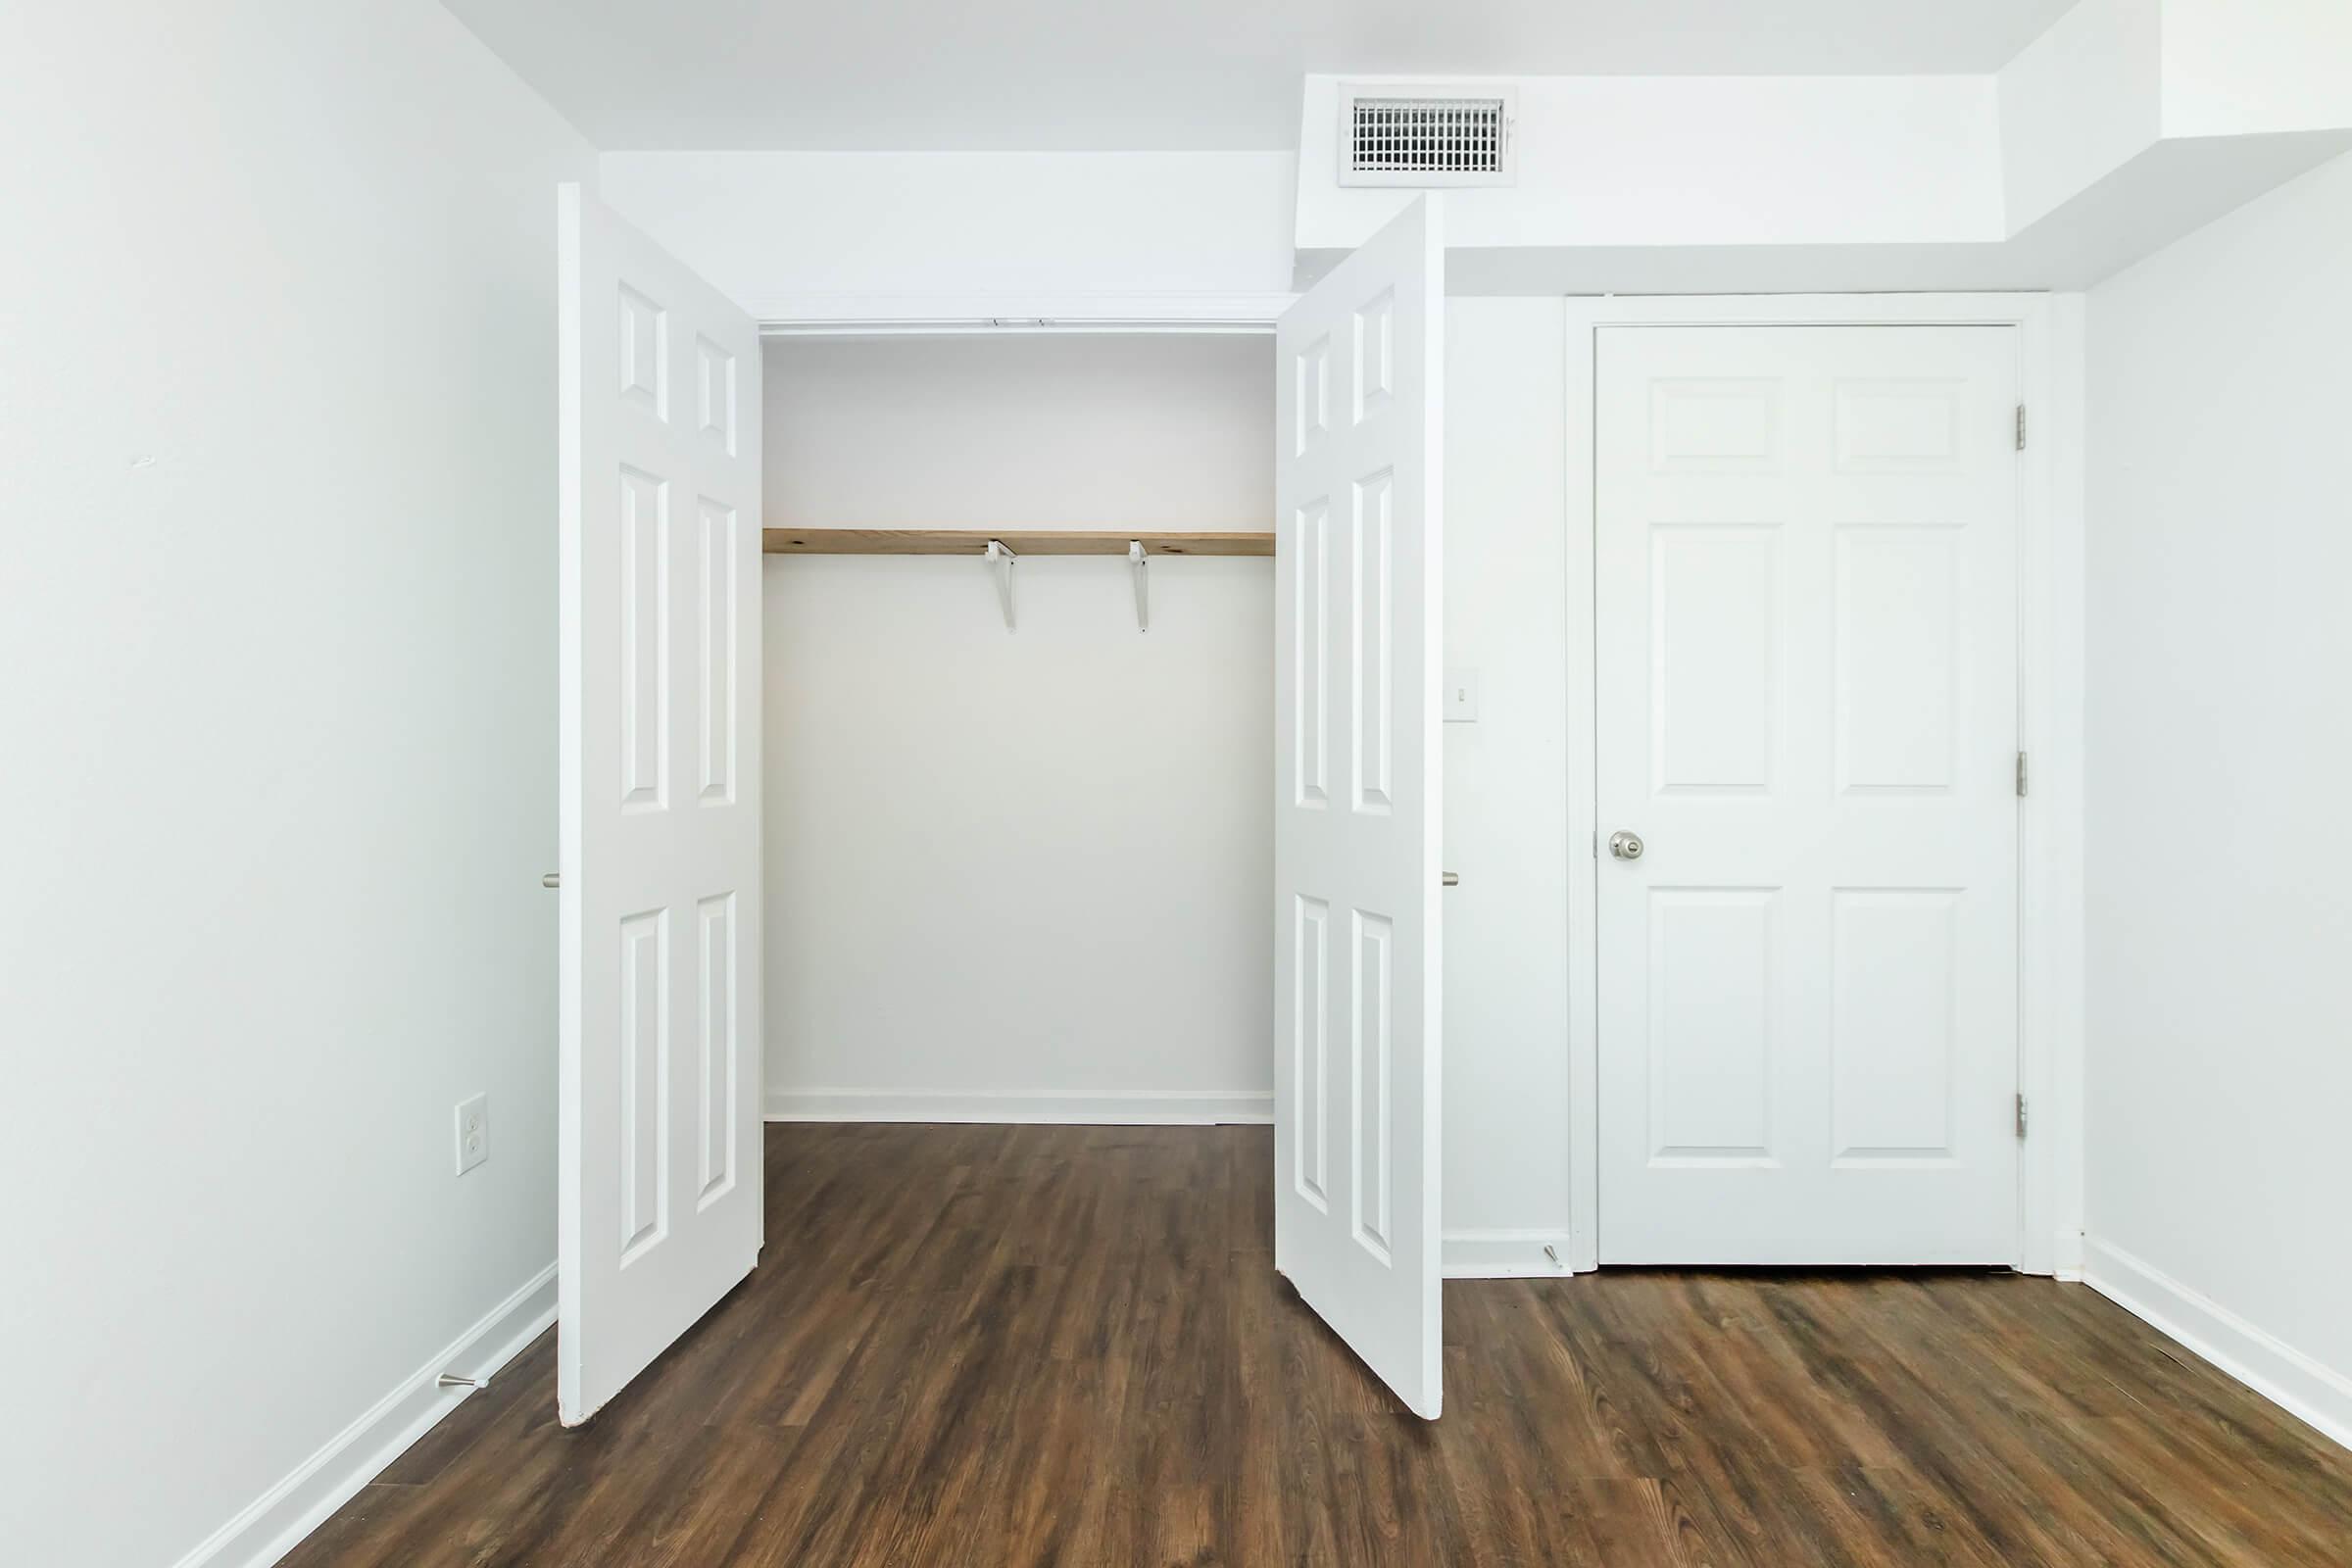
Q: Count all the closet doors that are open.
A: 2